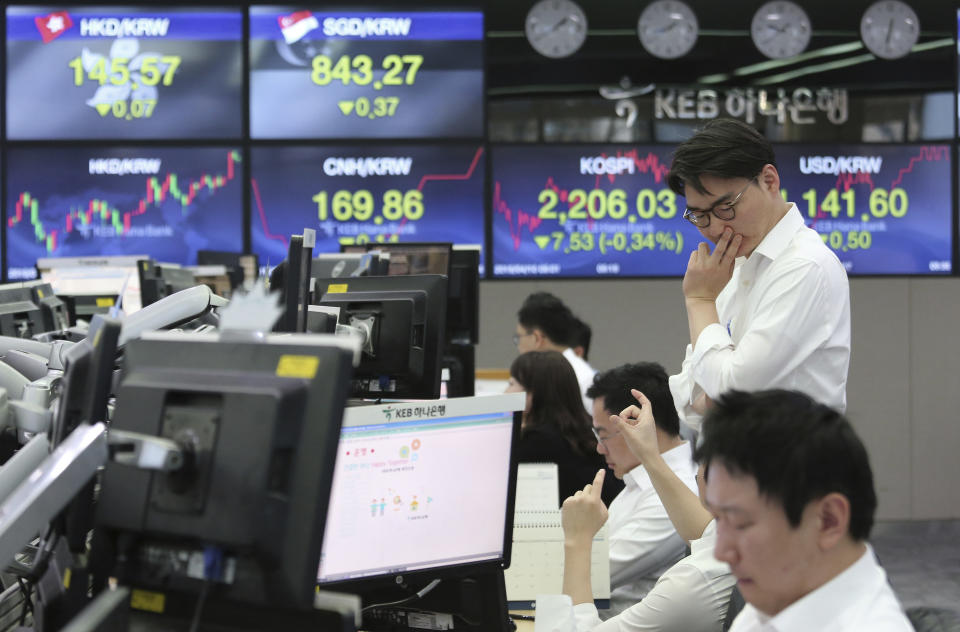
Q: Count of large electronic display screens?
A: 6